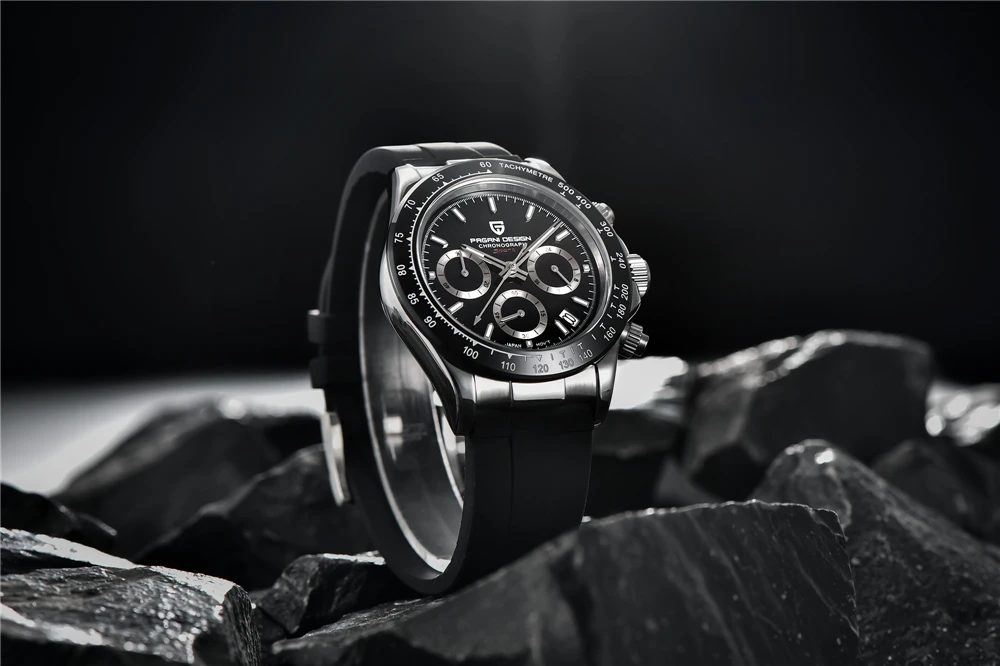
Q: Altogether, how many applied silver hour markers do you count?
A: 12